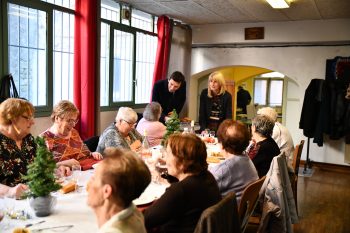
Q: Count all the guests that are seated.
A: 9